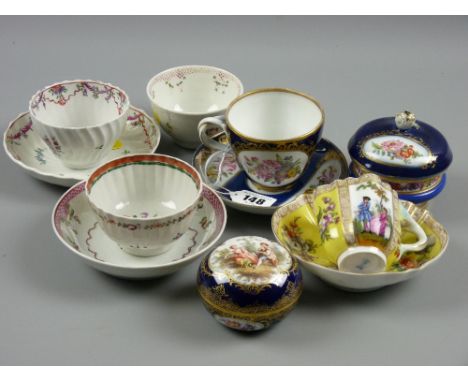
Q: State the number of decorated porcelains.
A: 11